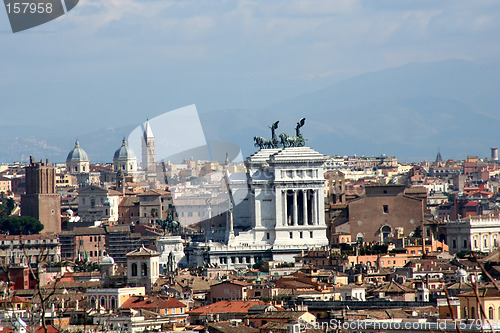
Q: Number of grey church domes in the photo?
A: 2